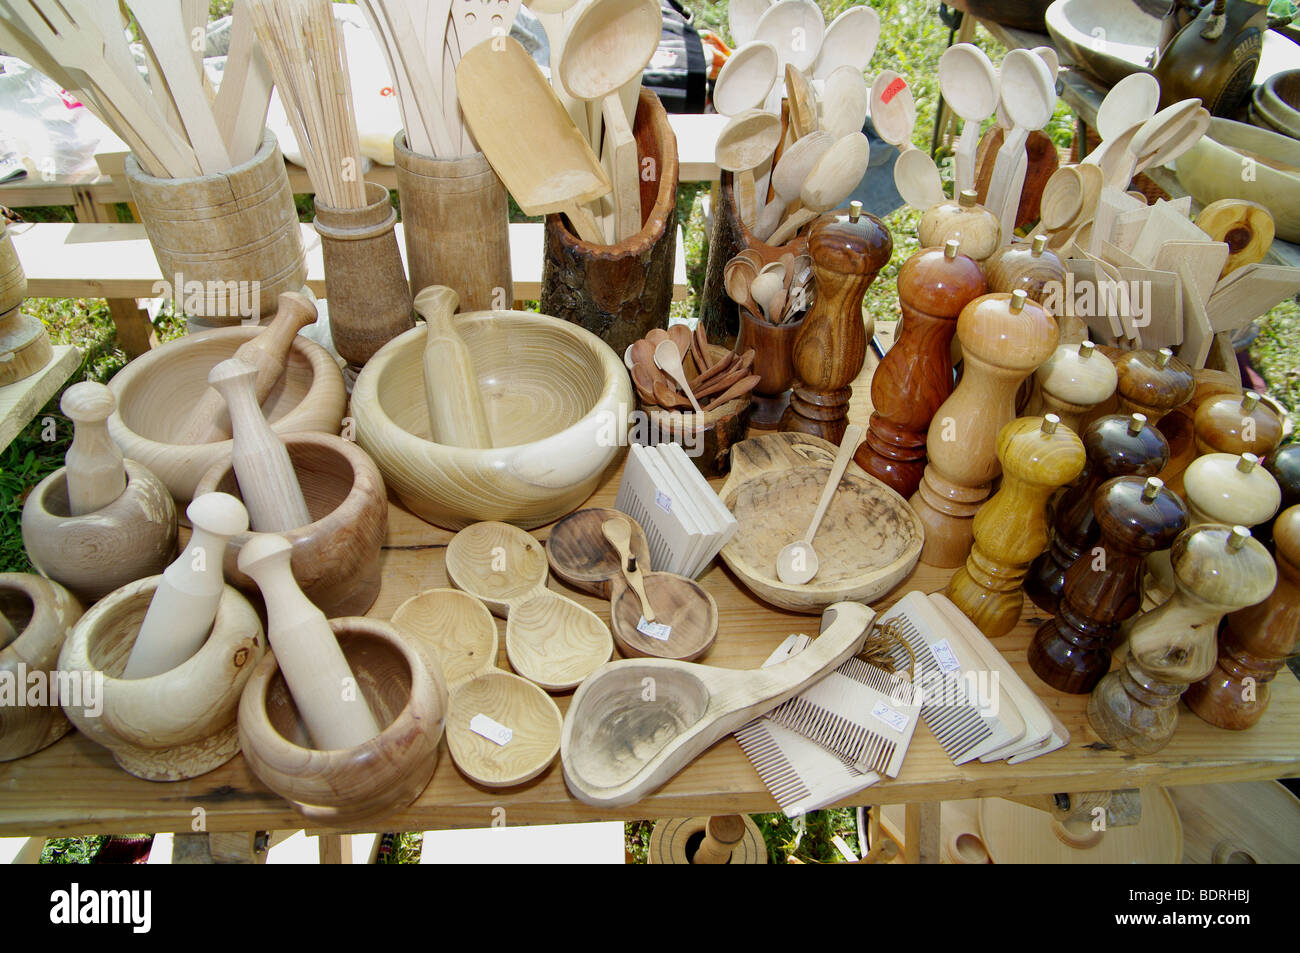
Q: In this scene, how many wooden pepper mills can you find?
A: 15